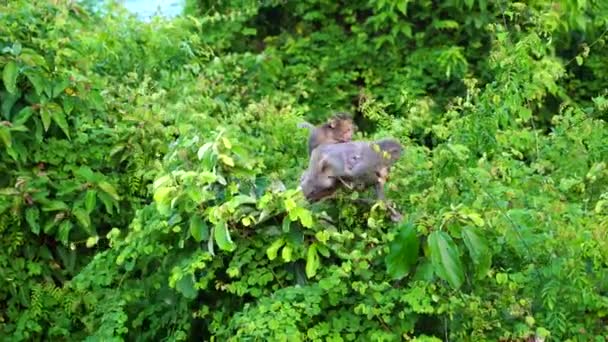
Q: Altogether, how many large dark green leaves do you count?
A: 3